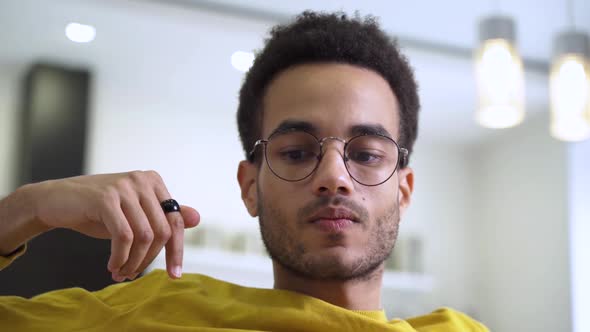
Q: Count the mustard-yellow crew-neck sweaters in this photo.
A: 1